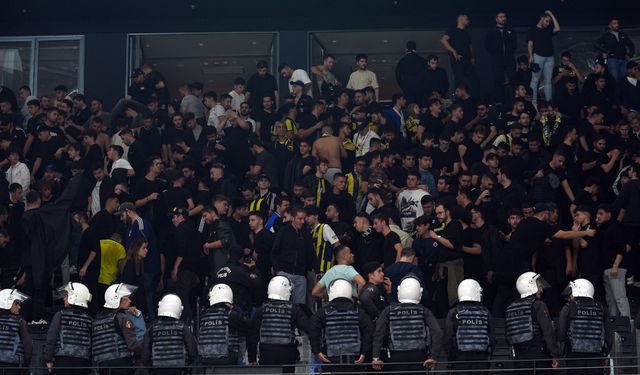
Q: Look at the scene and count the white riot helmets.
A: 11